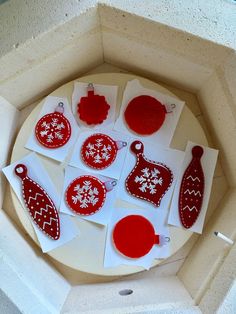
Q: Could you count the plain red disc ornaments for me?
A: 2